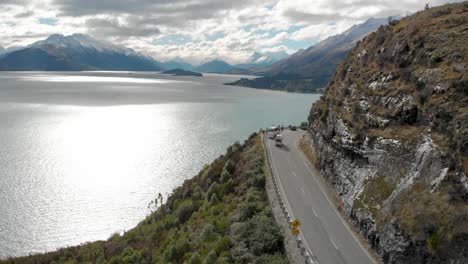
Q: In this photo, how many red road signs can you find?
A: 0